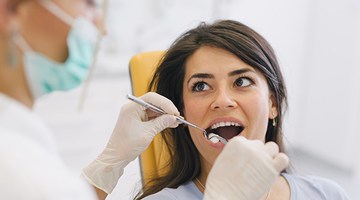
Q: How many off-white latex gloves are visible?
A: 2